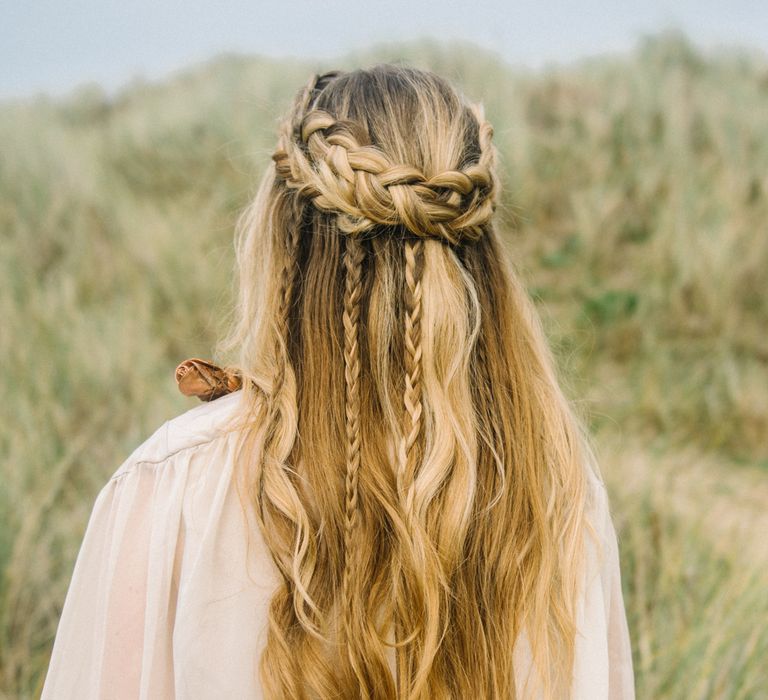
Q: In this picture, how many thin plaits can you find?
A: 3